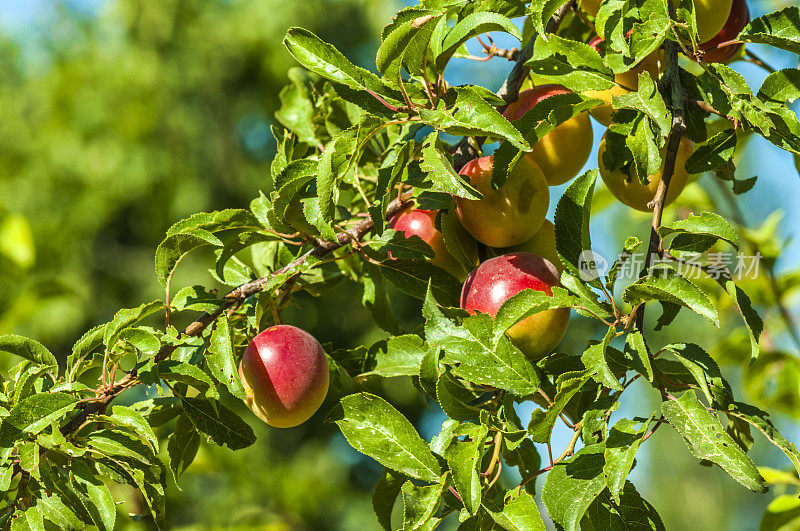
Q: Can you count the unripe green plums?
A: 0